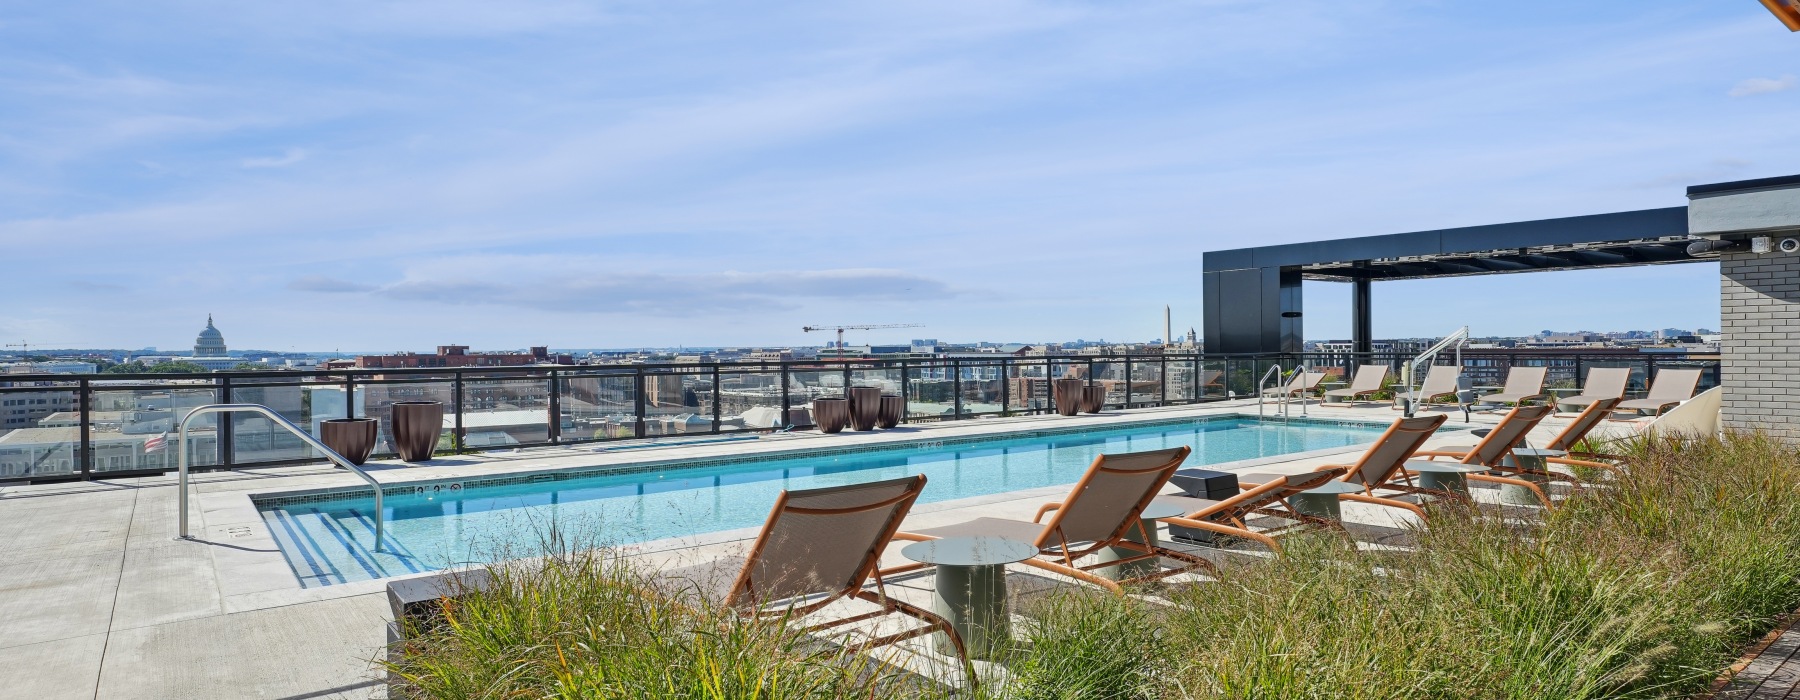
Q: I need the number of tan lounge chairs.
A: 12